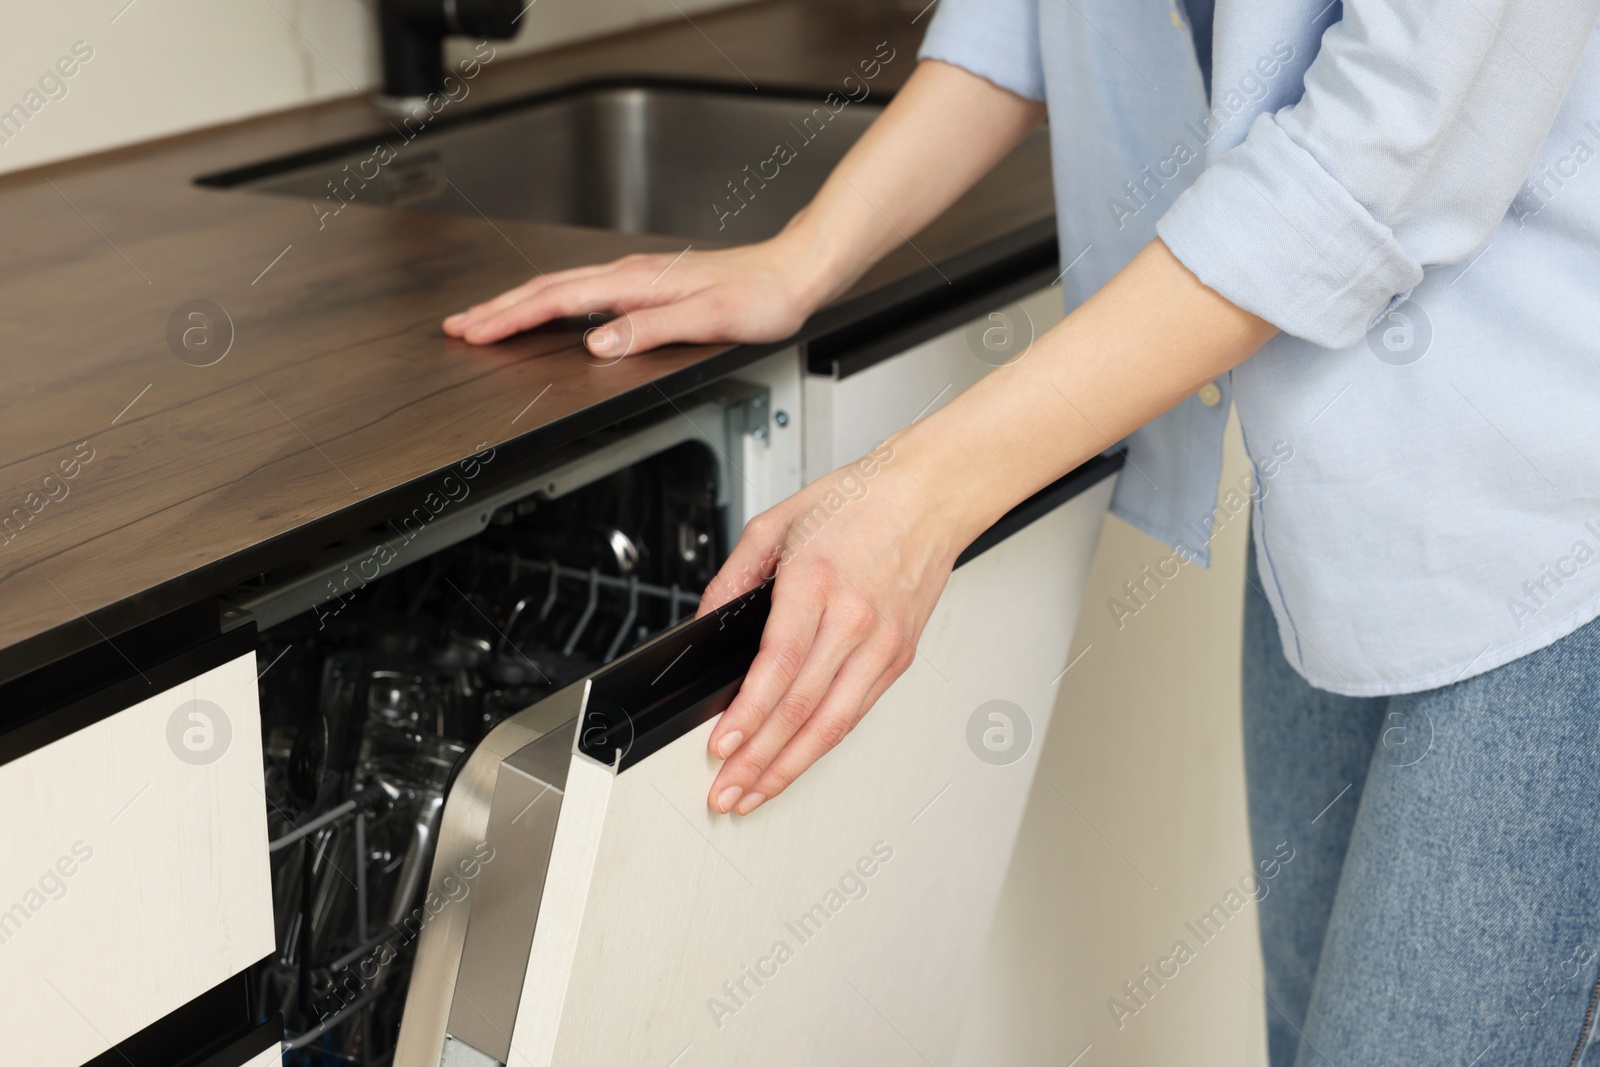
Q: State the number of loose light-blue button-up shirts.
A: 1